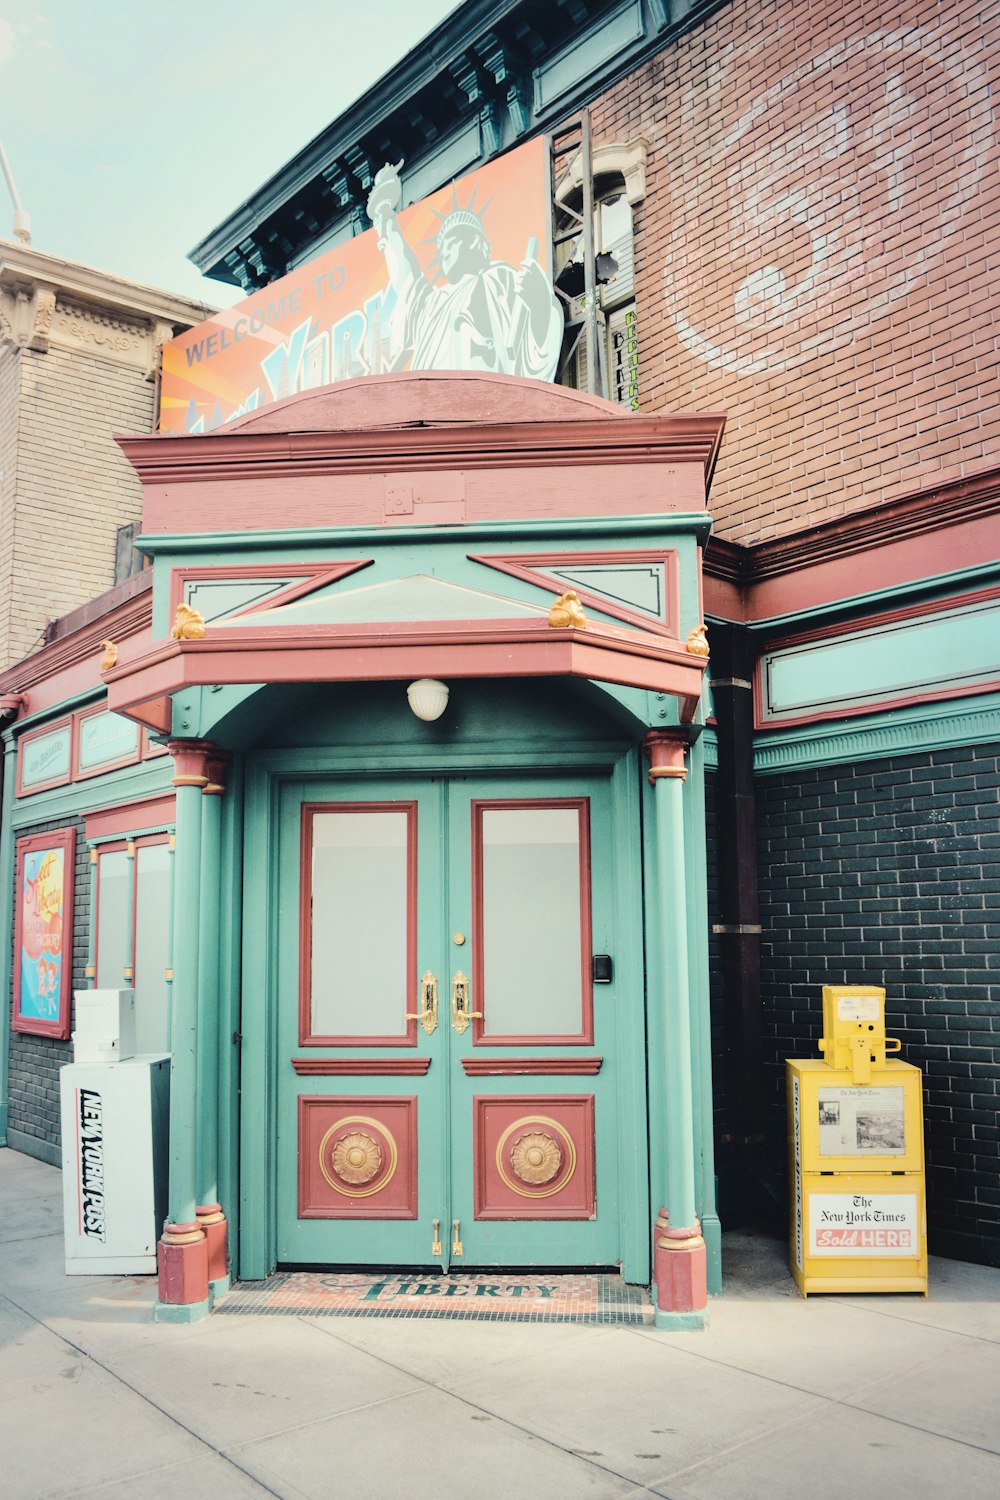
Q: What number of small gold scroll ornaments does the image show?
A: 4